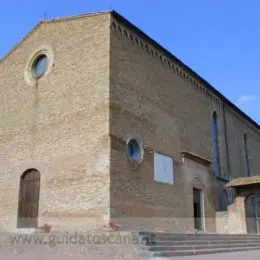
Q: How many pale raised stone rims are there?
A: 2